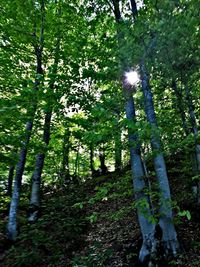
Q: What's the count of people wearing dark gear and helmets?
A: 0